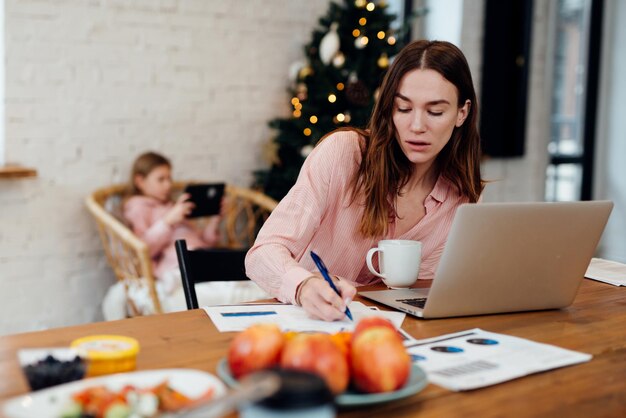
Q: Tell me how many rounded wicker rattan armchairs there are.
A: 1